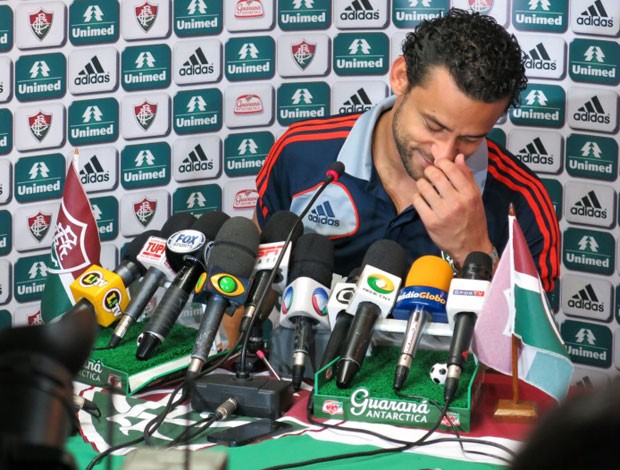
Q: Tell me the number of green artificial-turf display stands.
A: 2